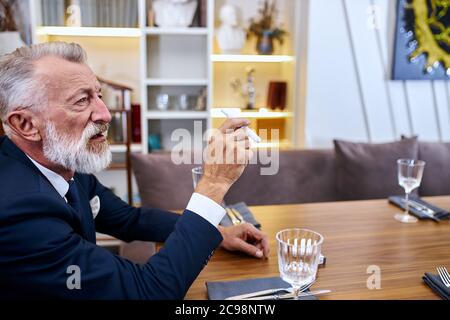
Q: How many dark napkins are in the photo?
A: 4